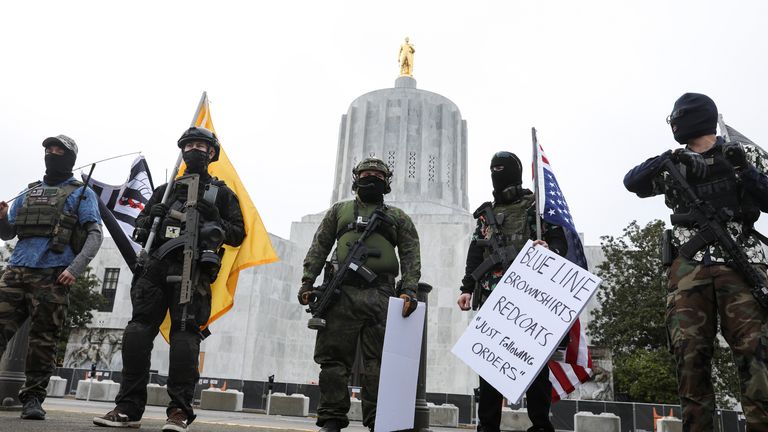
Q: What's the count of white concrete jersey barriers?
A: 10